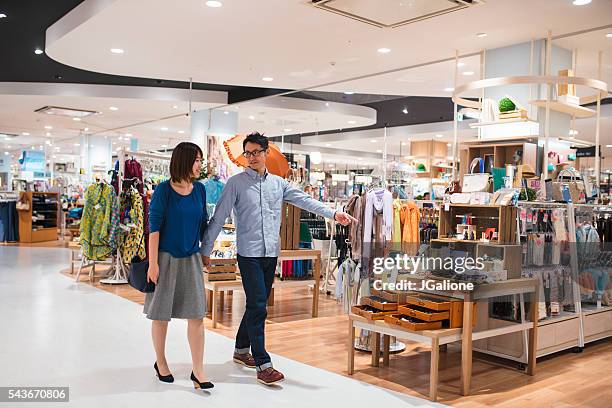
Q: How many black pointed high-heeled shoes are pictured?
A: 2